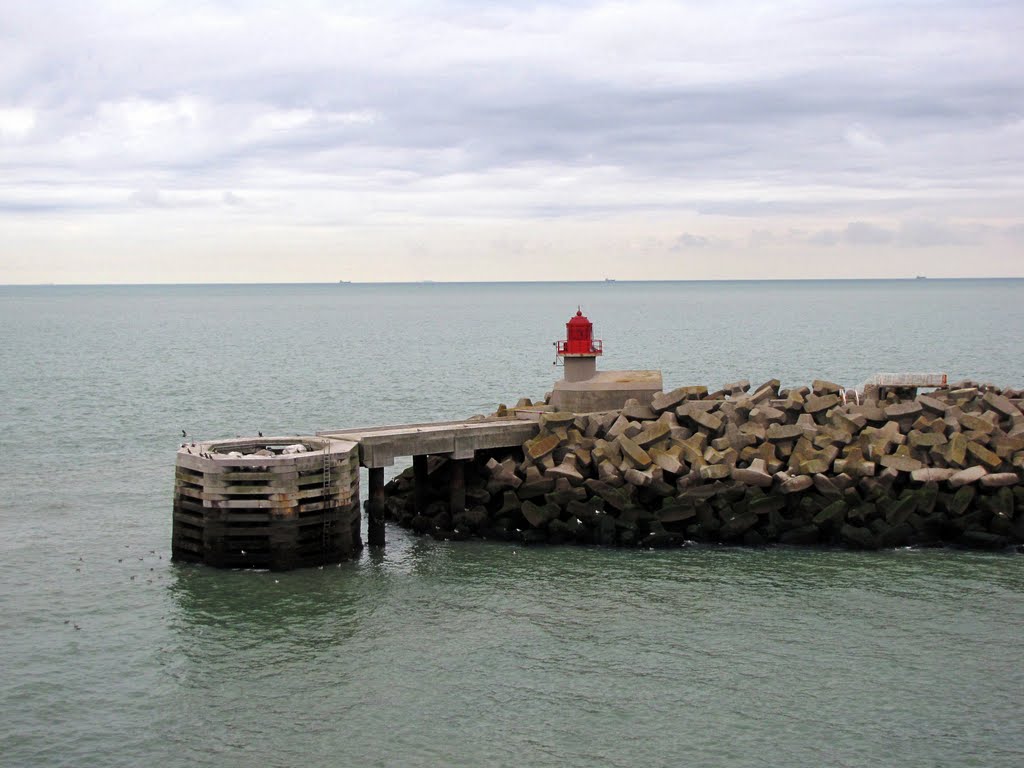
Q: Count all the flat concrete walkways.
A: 1